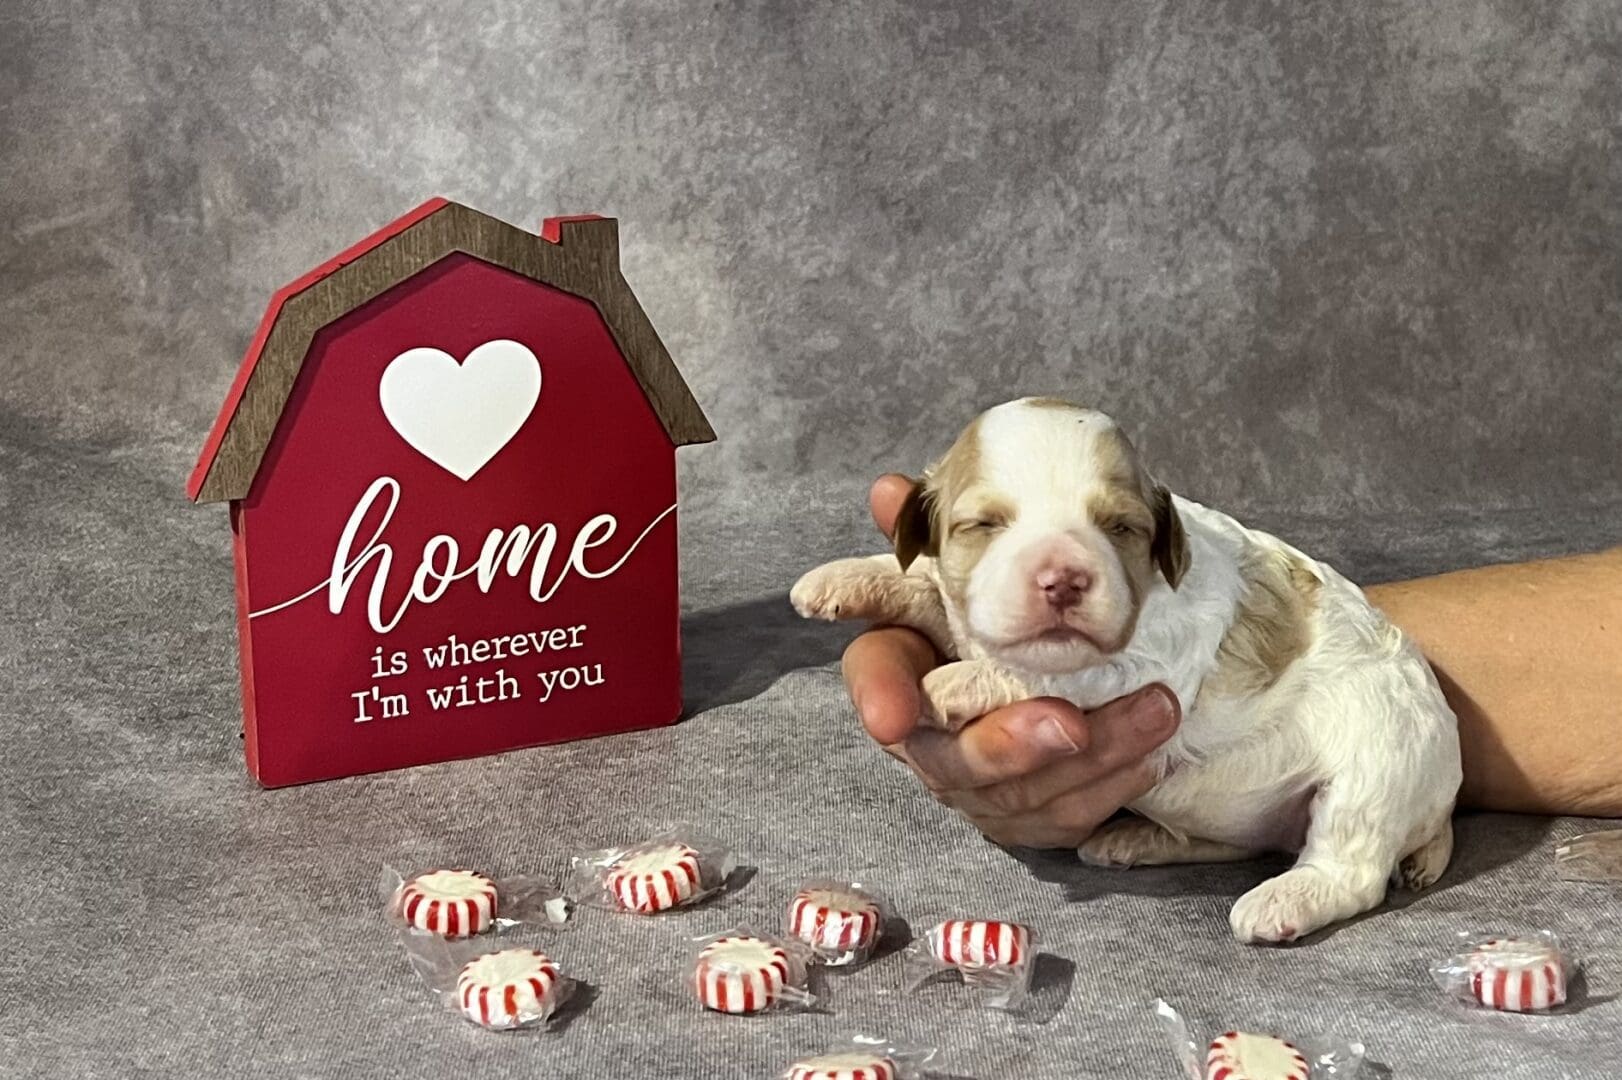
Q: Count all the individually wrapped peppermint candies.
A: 9